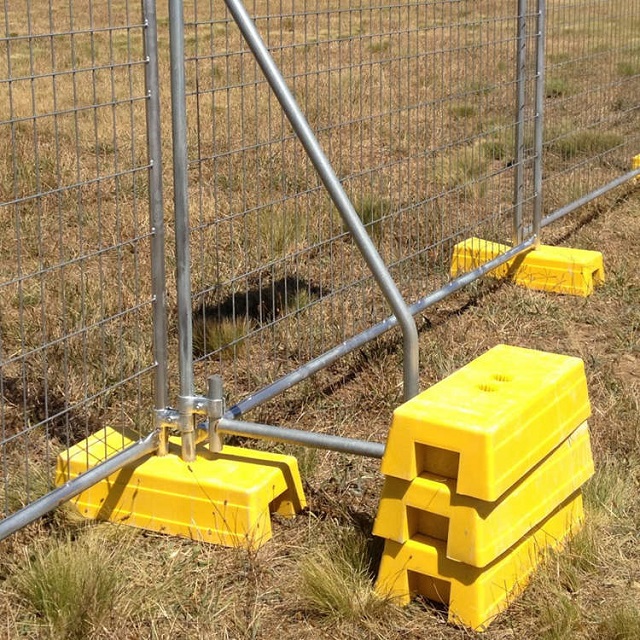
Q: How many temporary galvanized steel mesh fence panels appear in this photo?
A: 3